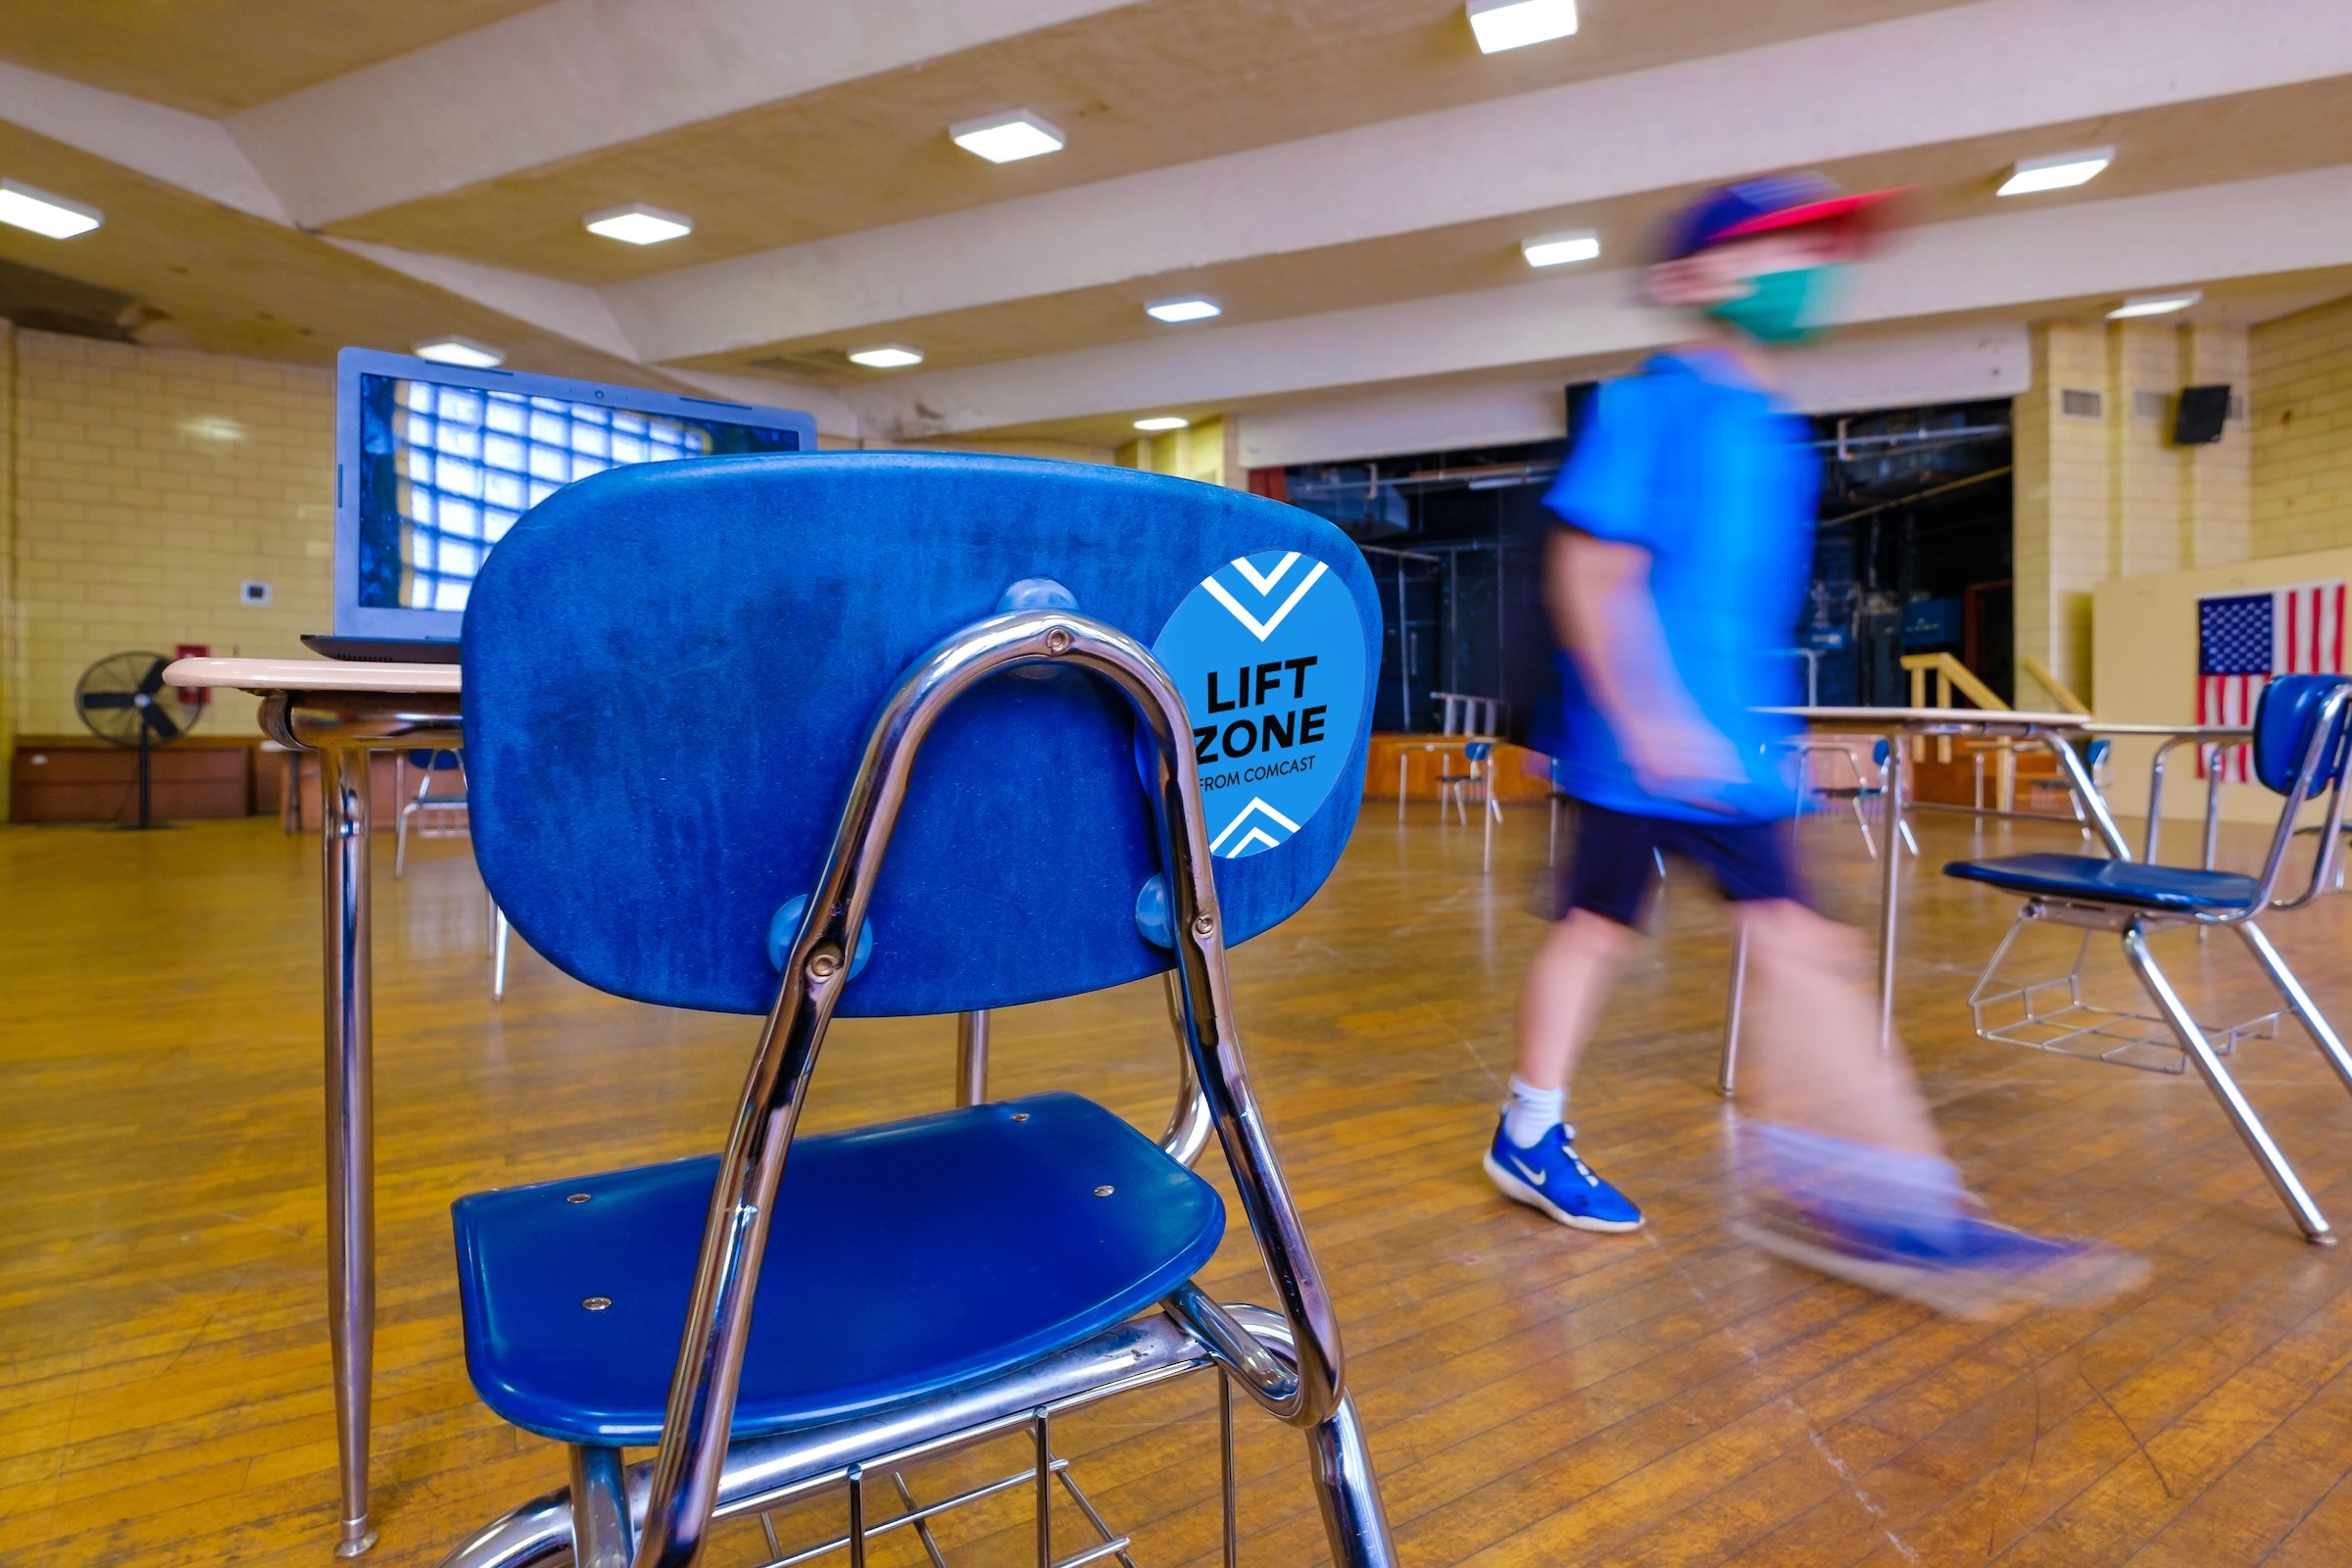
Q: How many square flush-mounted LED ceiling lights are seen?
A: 11